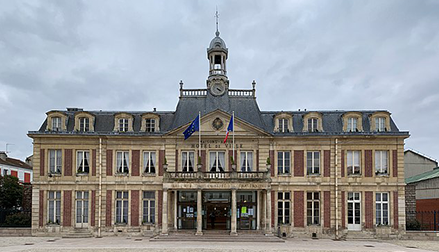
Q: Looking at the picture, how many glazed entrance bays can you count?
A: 3